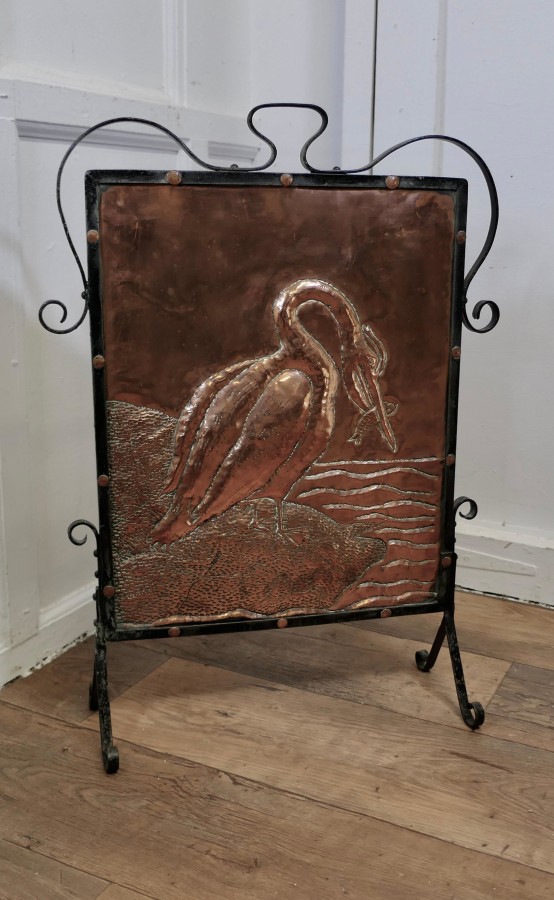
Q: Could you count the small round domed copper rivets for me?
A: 14